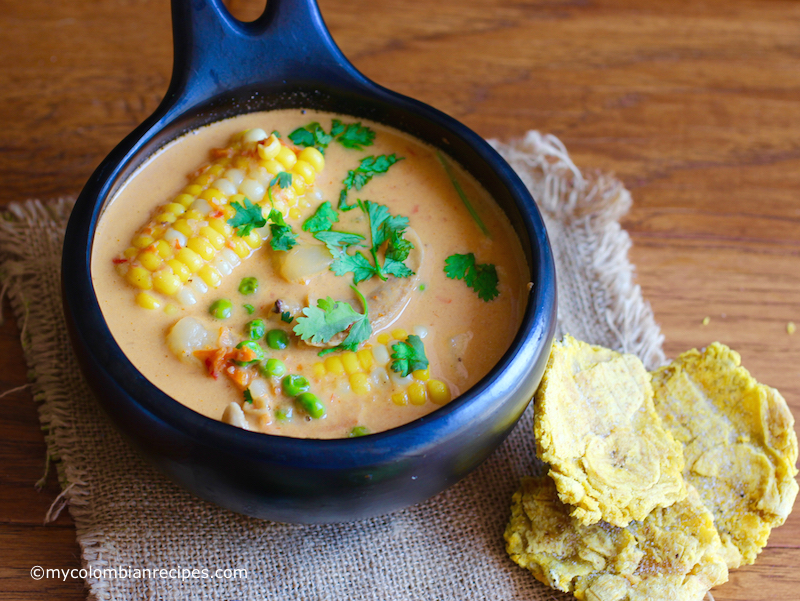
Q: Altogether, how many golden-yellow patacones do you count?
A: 3